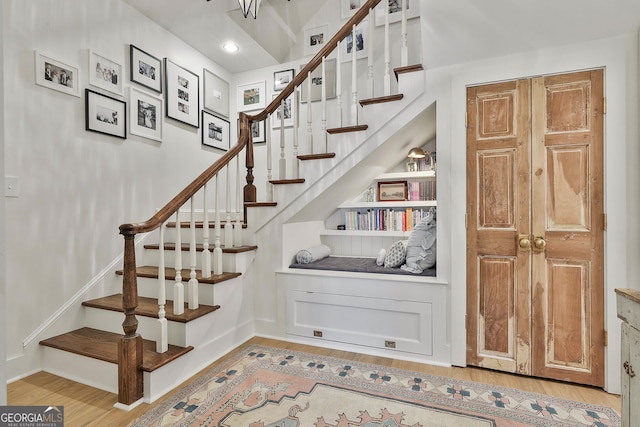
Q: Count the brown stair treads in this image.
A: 11